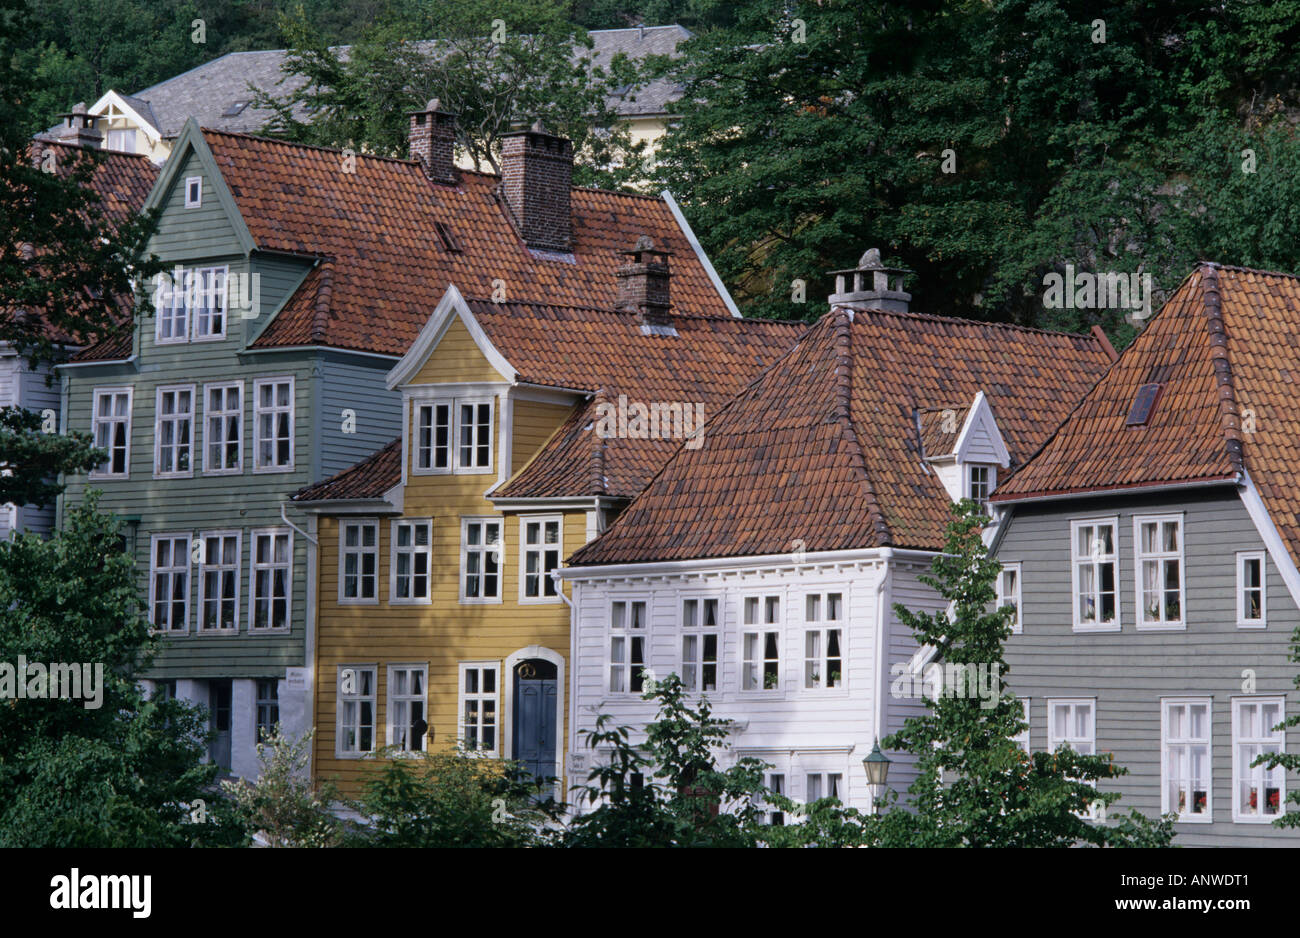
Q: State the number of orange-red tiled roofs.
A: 5